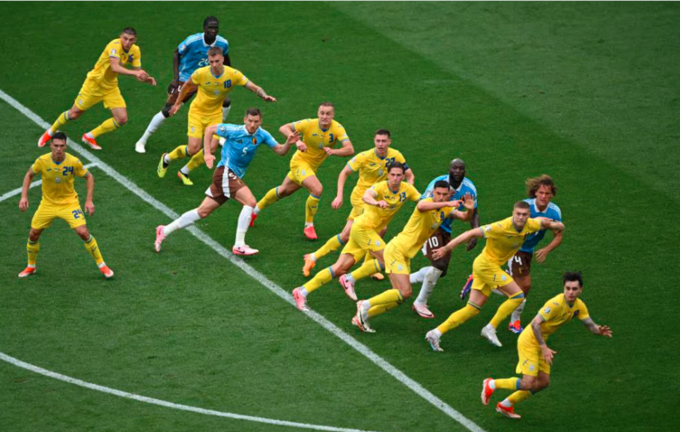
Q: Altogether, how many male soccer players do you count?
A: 13